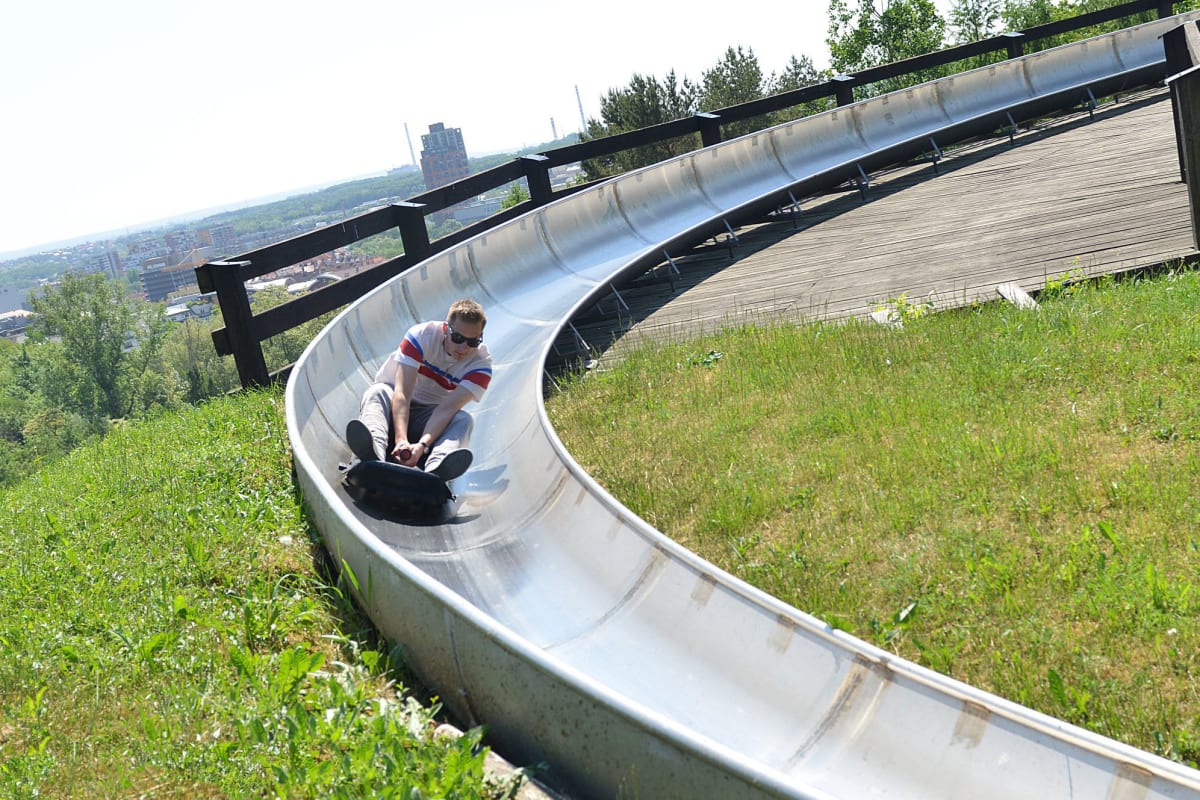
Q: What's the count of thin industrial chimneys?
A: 3